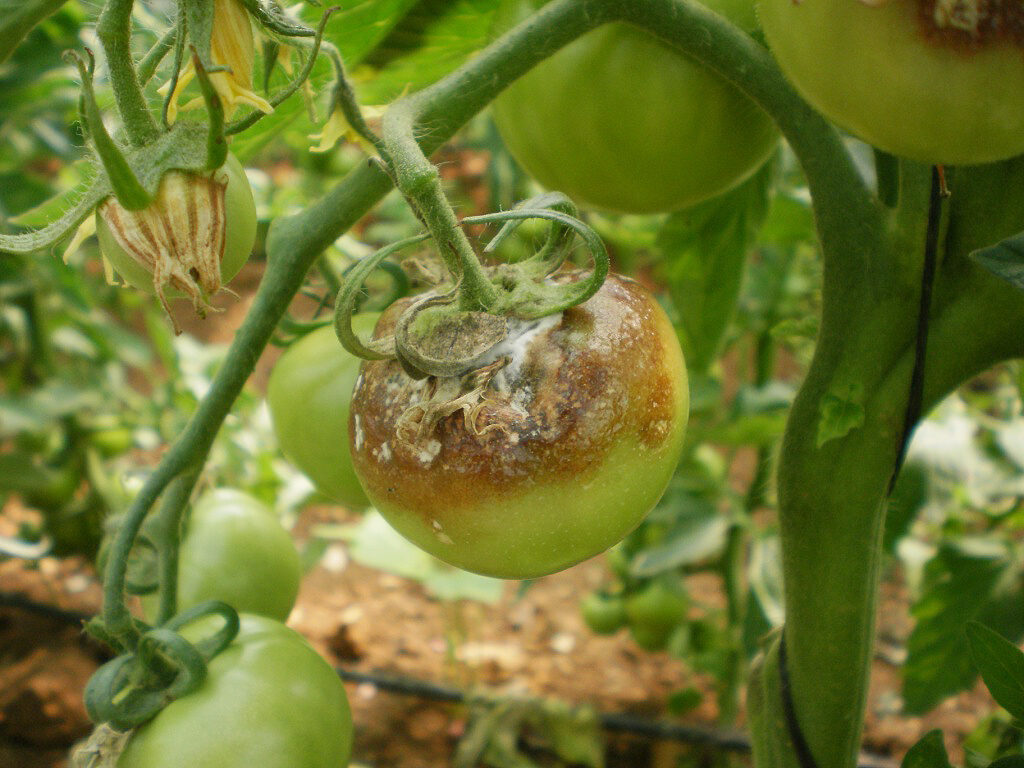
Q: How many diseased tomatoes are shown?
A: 2